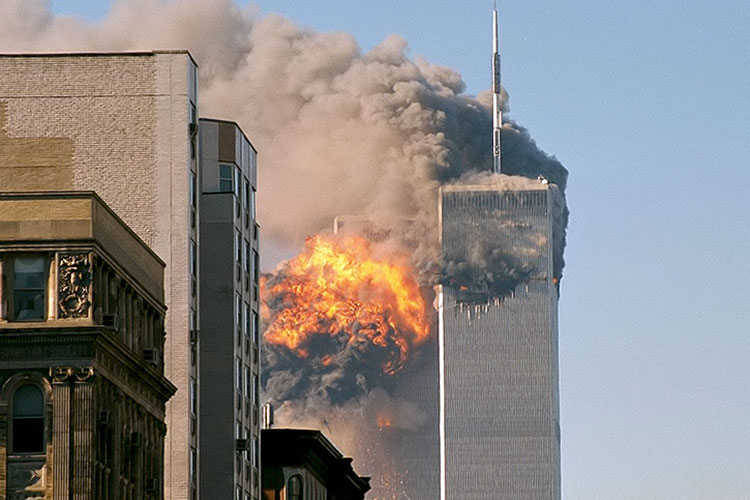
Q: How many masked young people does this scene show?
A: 0